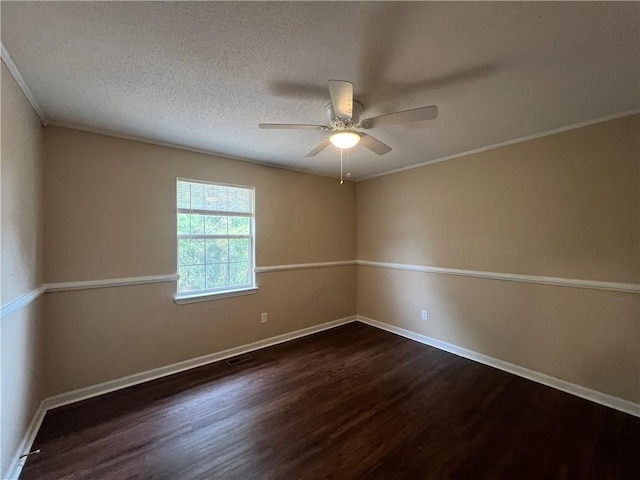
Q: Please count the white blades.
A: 5